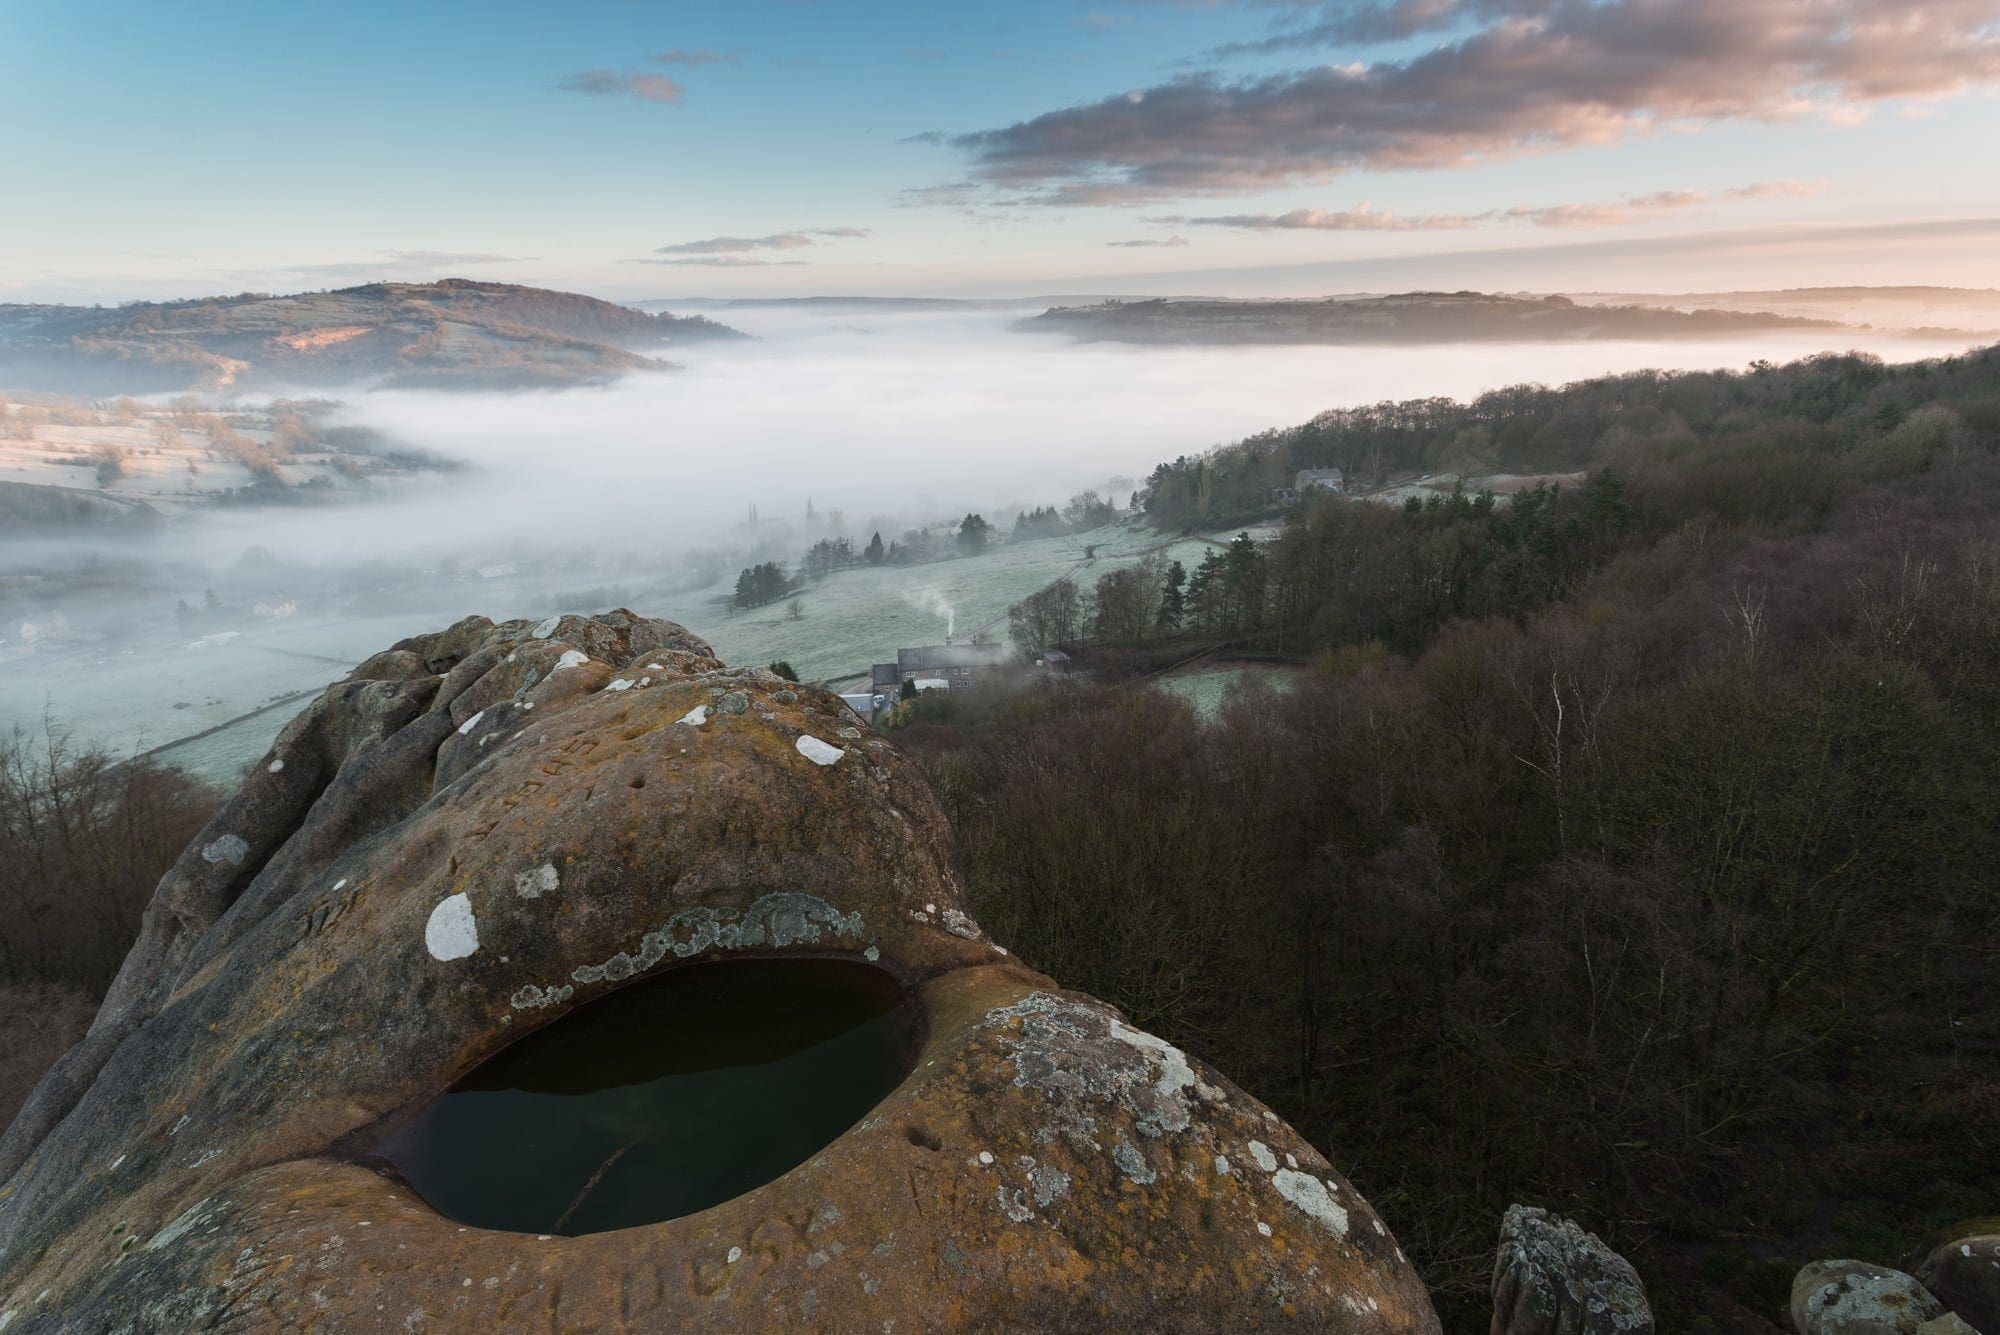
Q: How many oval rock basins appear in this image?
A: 1